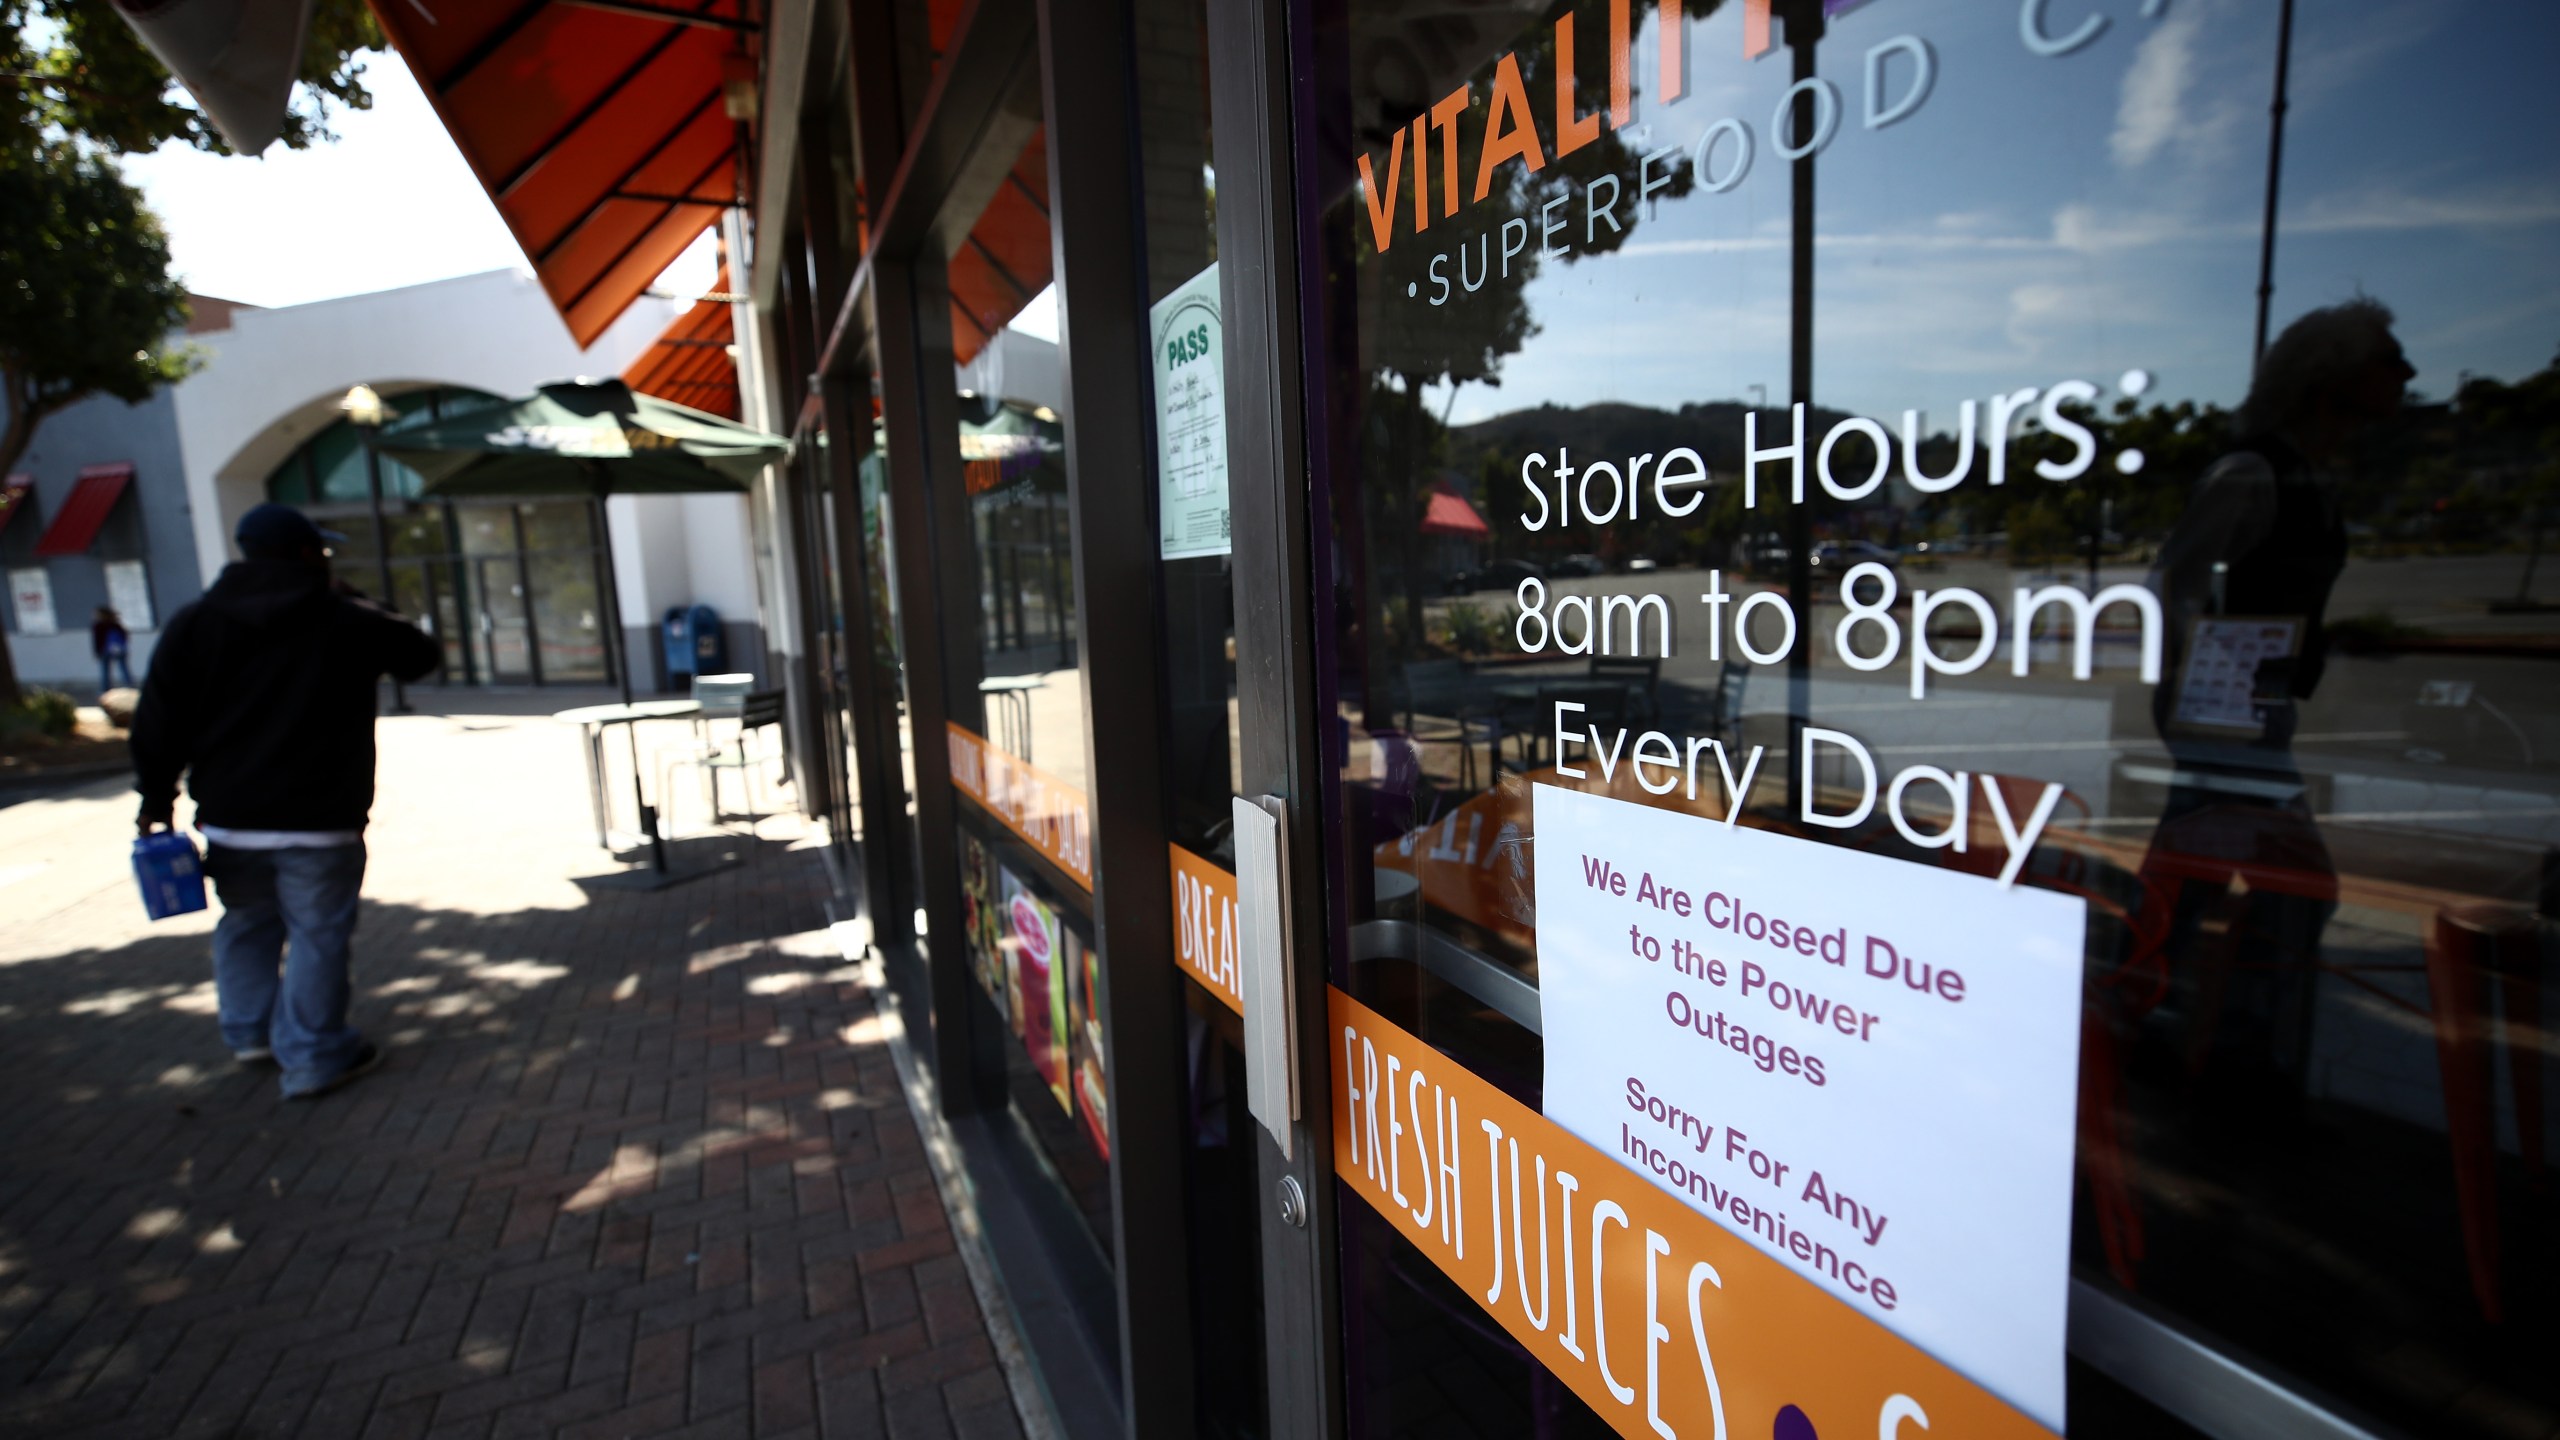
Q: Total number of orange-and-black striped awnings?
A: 2